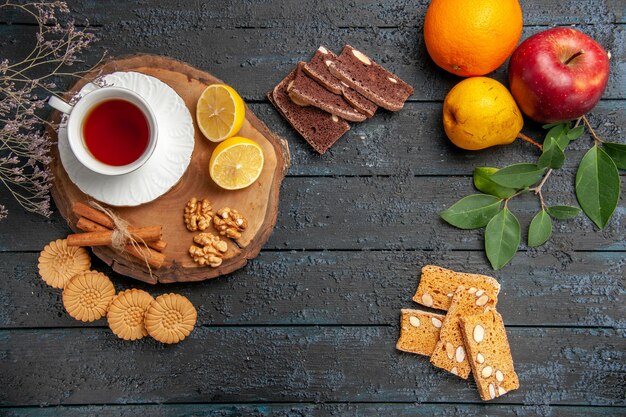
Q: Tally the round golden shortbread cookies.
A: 4